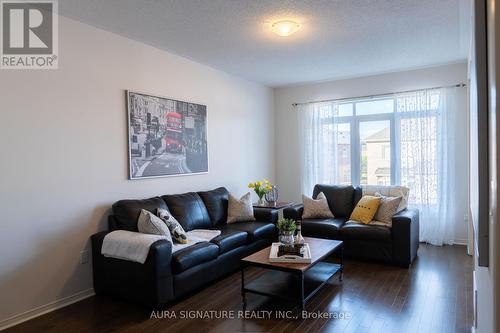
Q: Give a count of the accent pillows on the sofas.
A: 6